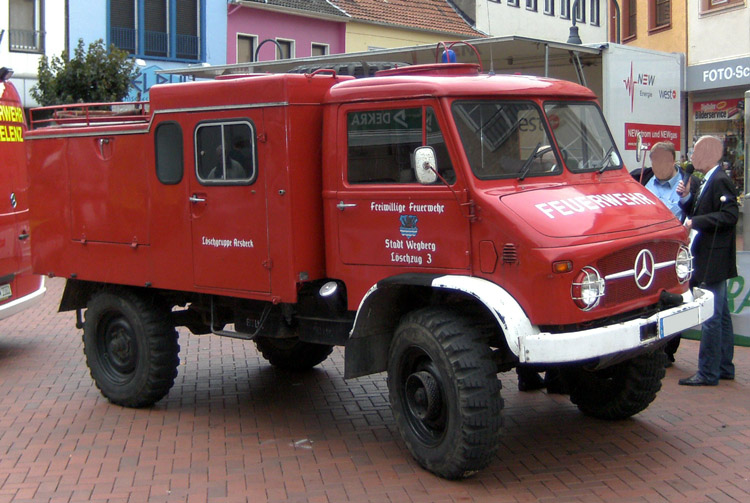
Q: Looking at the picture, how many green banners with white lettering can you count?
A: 1